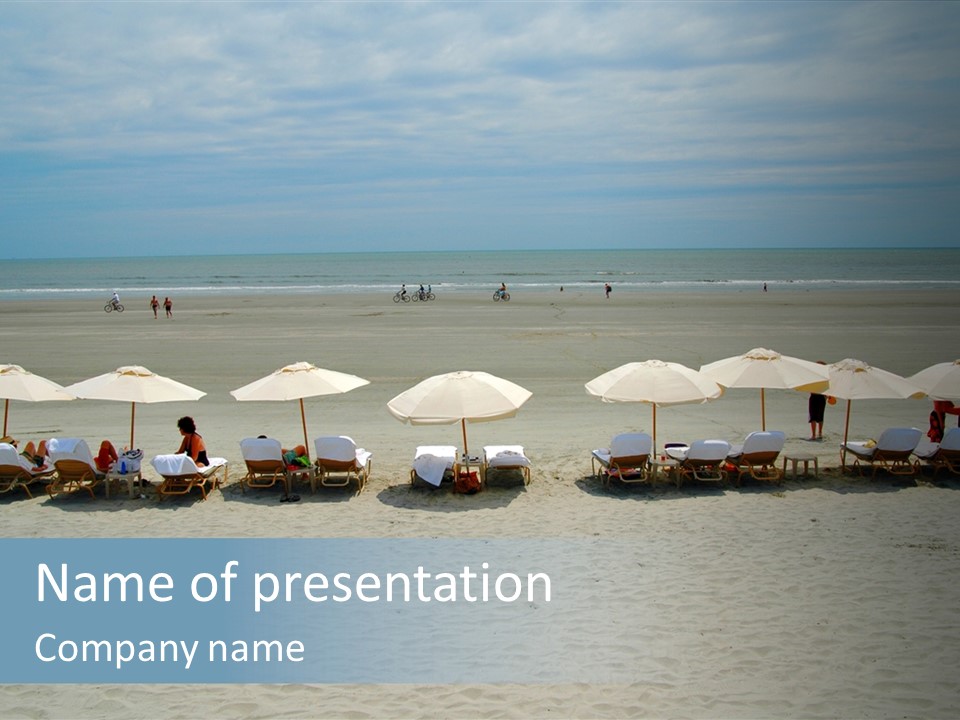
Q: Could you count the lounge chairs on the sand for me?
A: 12